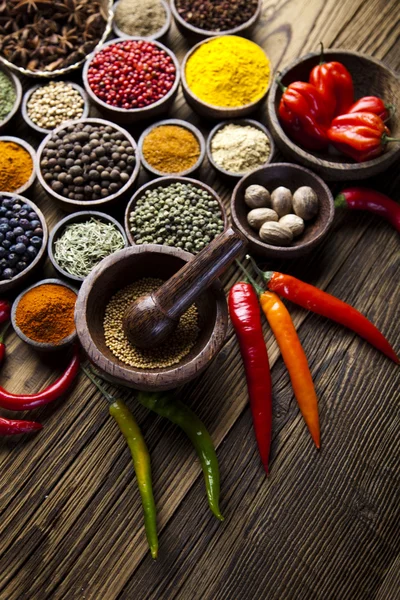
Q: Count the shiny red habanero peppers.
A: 4